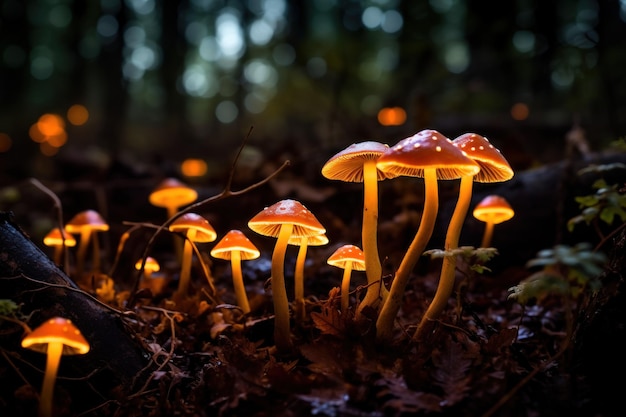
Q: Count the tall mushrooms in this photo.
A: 3